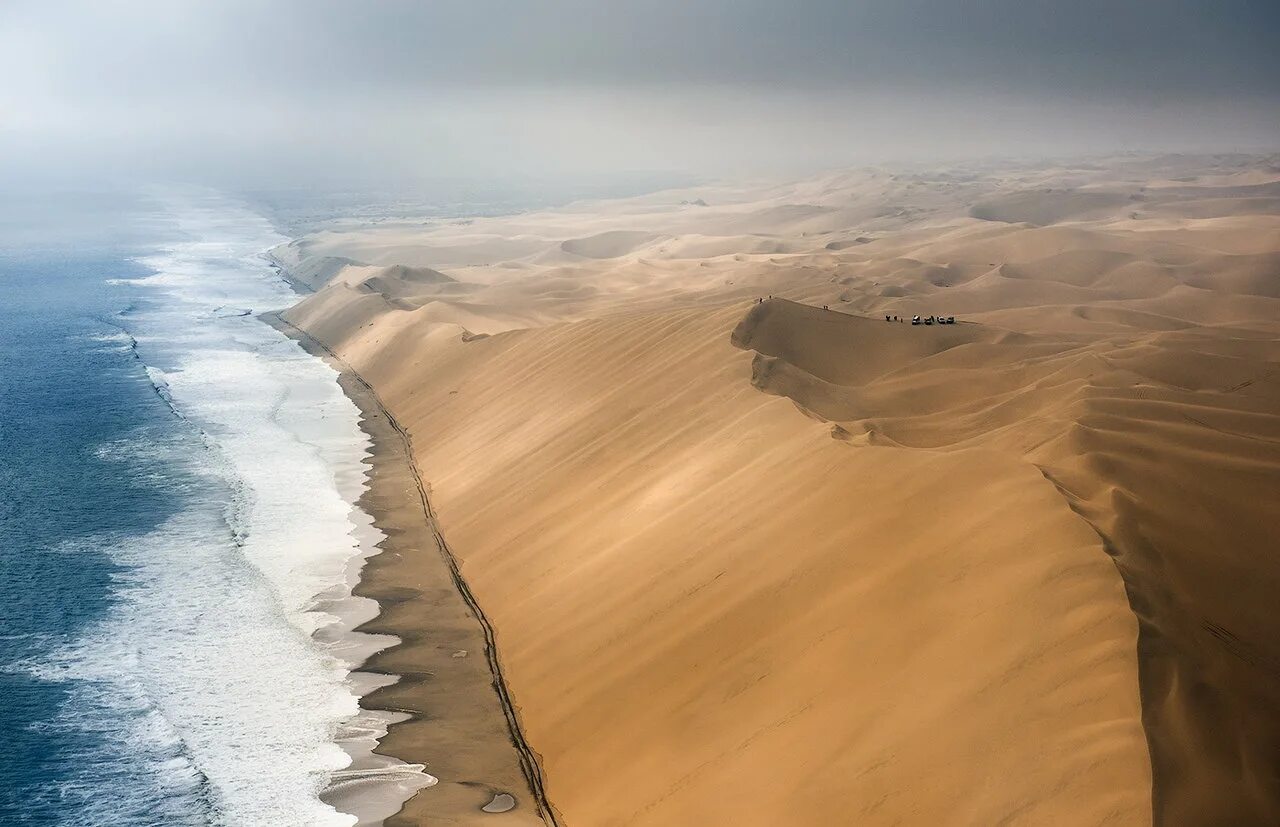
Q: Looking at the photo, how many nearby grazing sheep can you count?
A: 0